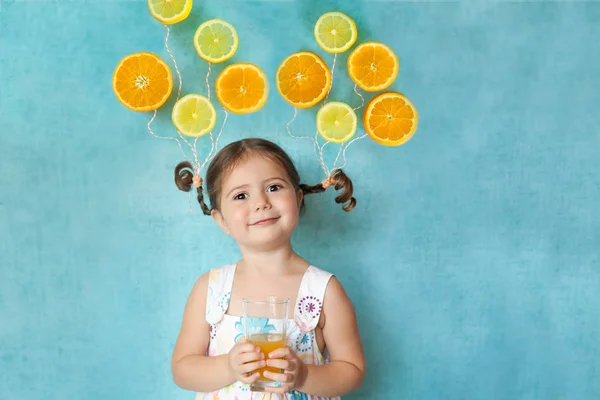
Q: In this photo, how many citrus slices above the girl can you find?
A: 10